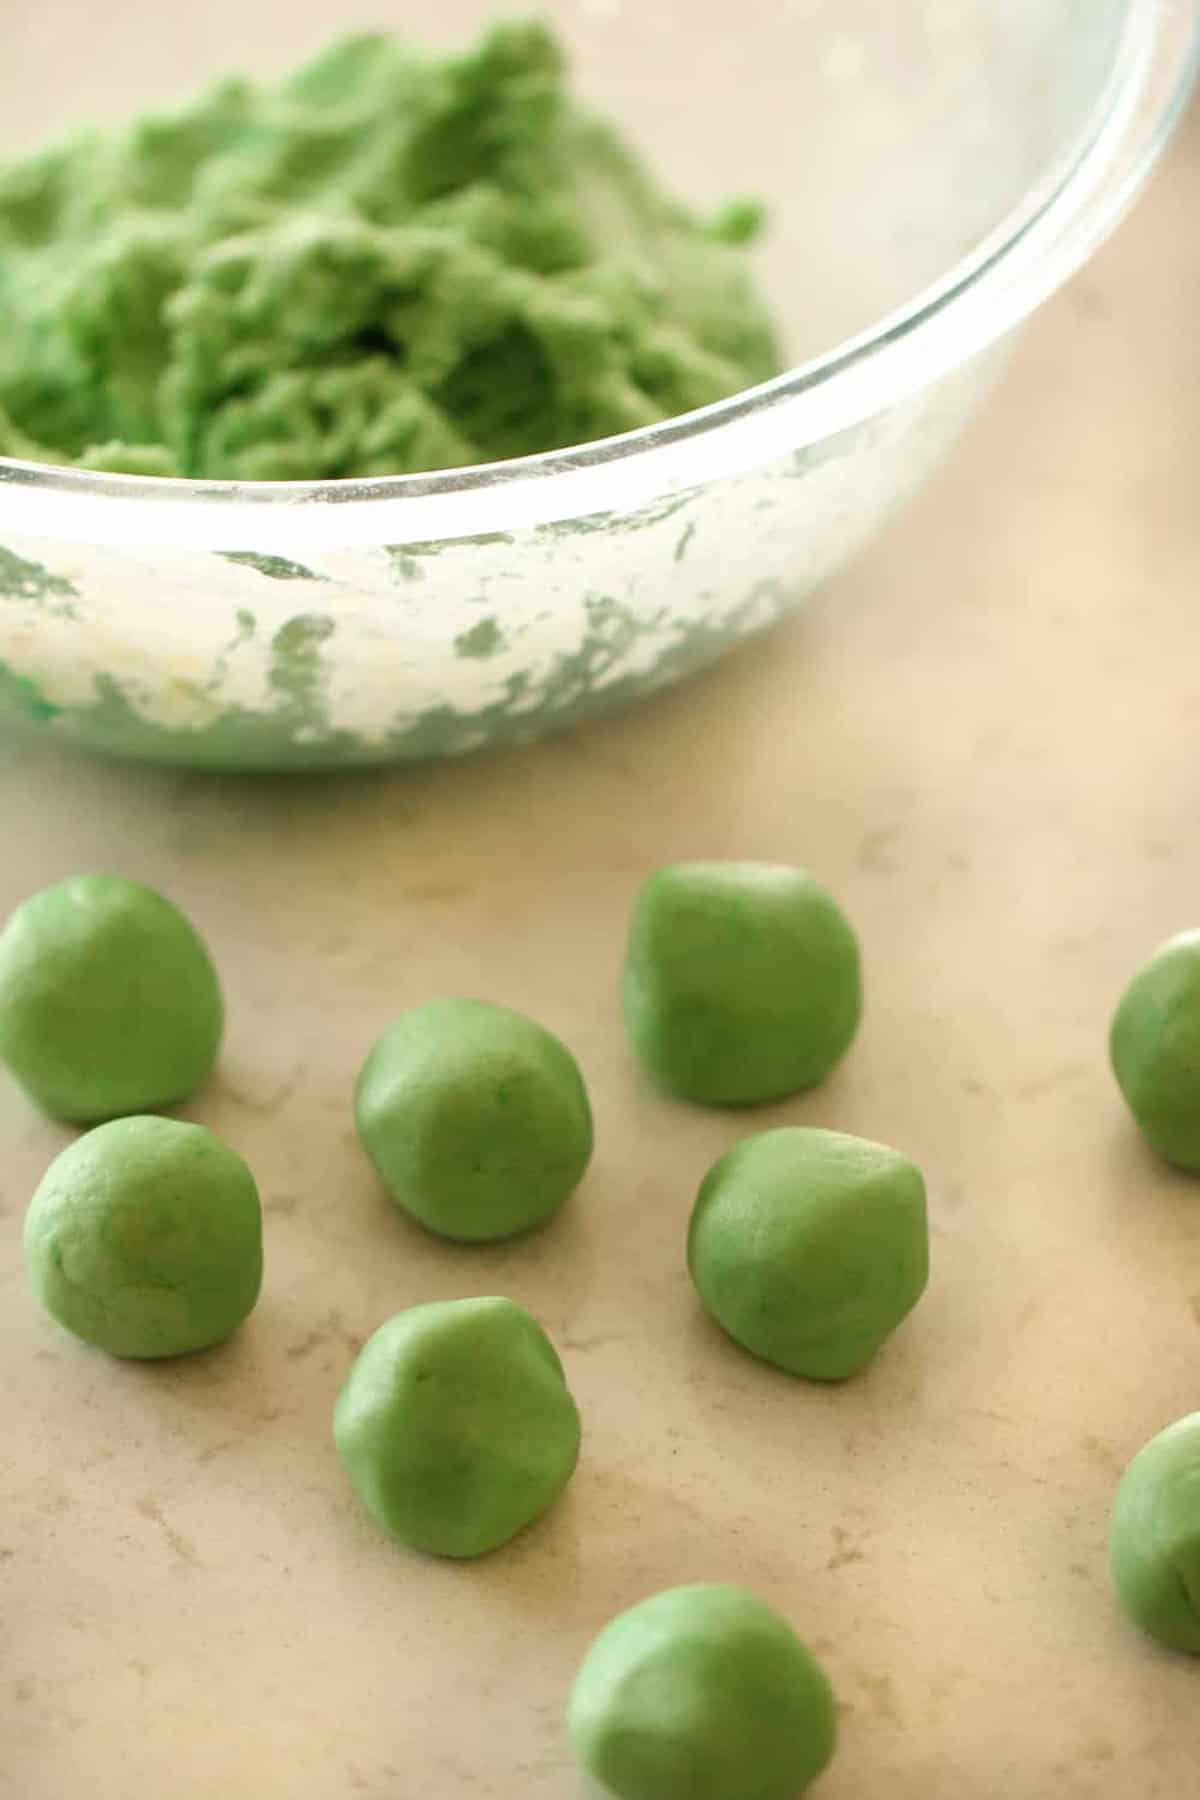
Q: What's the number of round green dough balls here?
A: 9